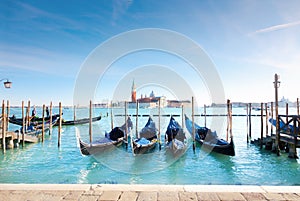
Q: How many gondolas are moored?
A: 4